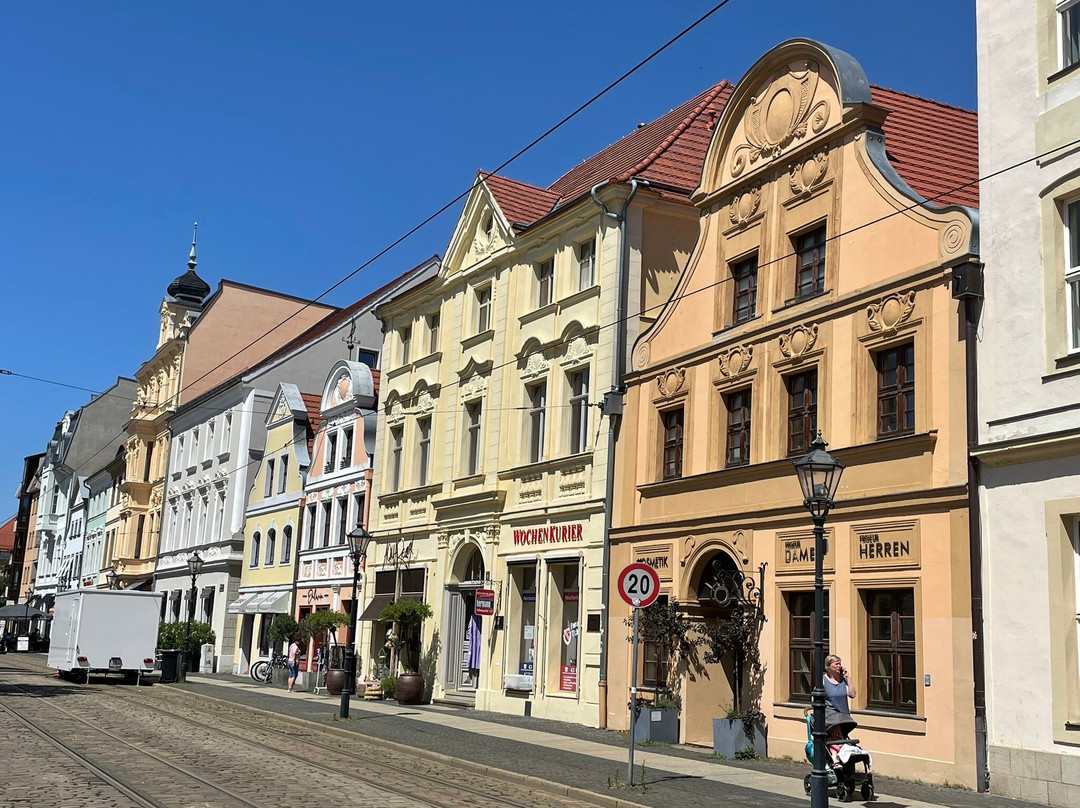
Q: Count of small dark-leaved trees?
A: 2